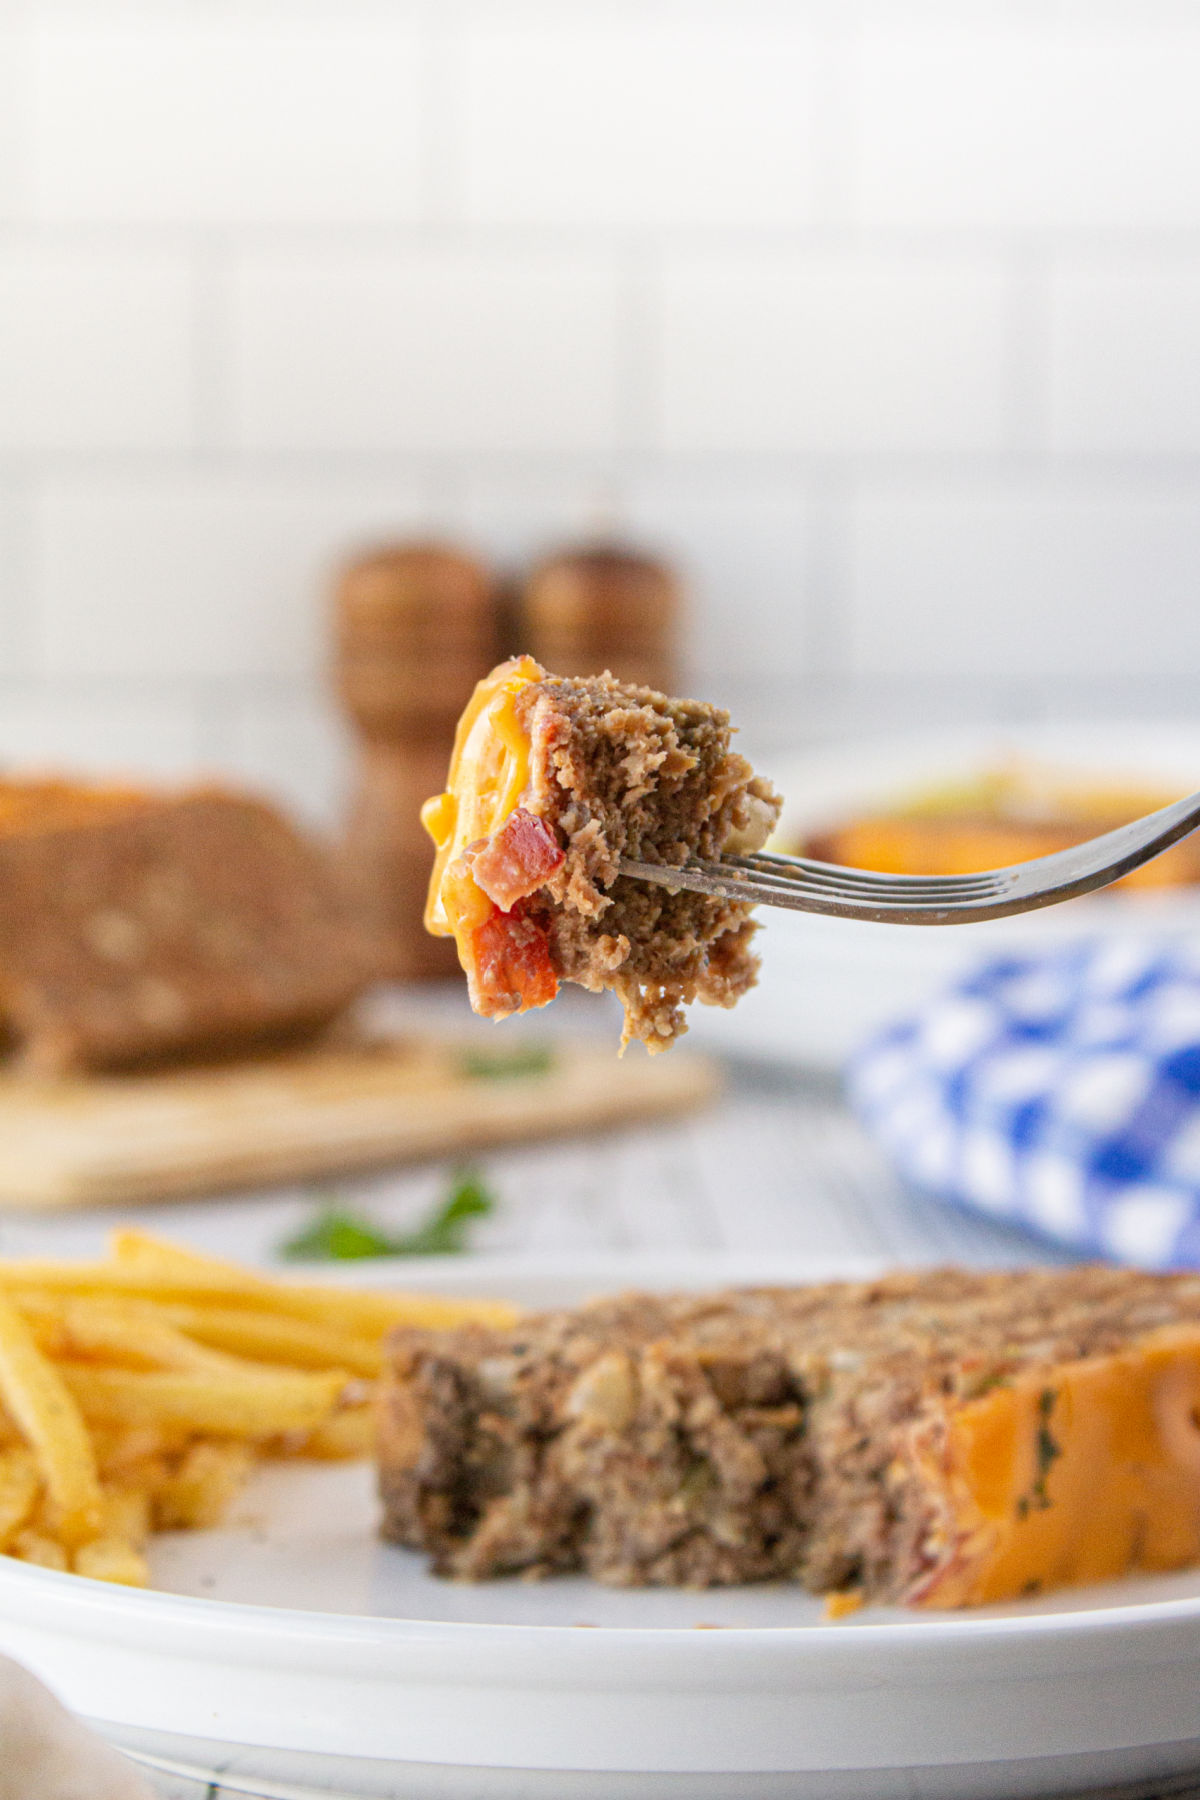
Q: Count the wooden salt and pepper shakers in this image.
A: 2